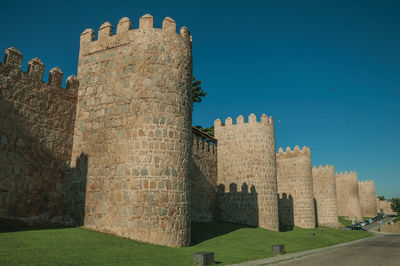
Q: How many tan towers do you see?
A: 6